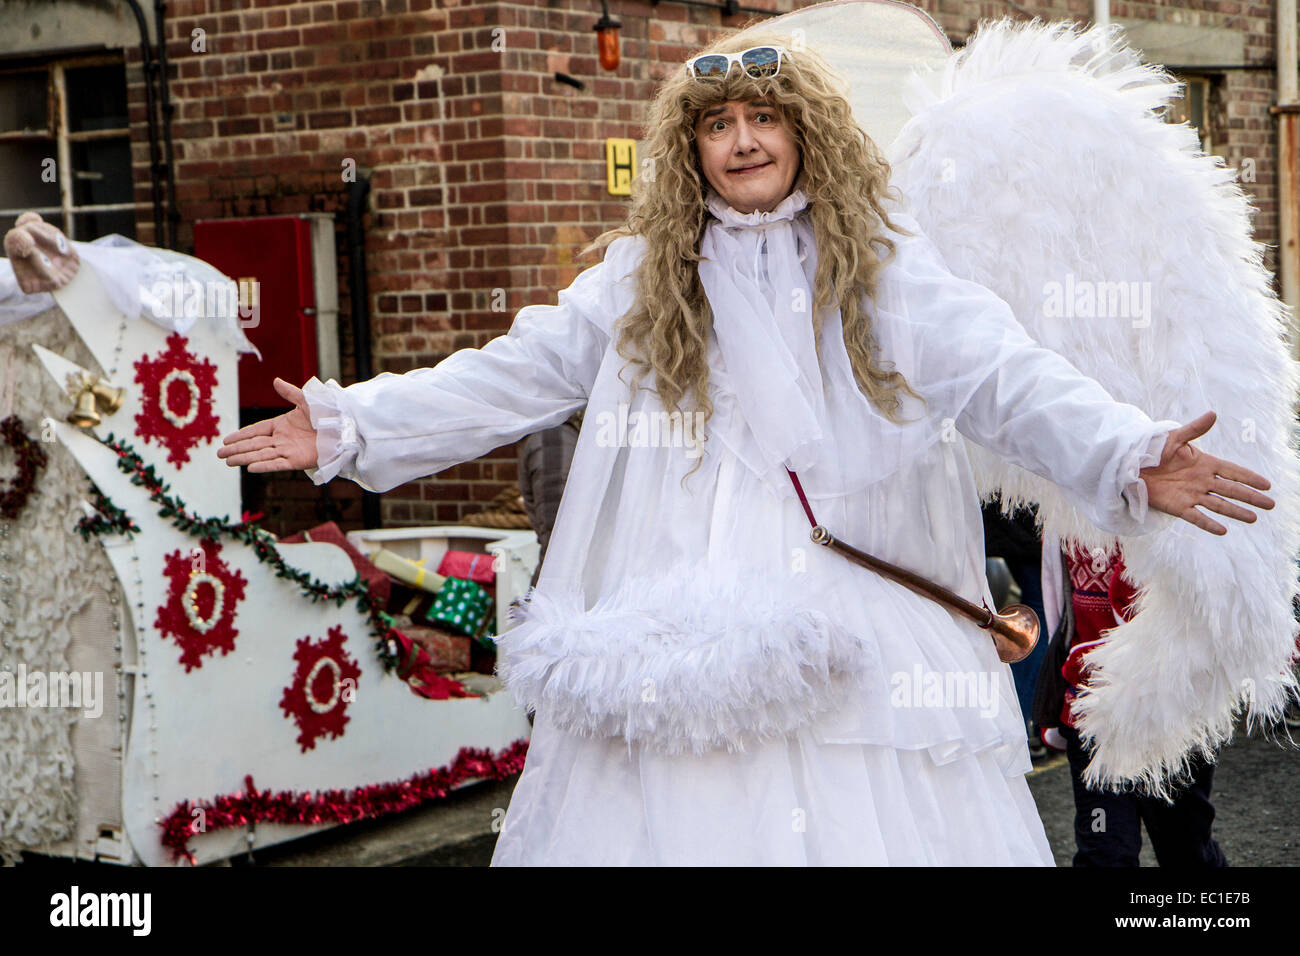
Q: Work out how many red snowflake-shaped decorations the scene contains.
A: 3